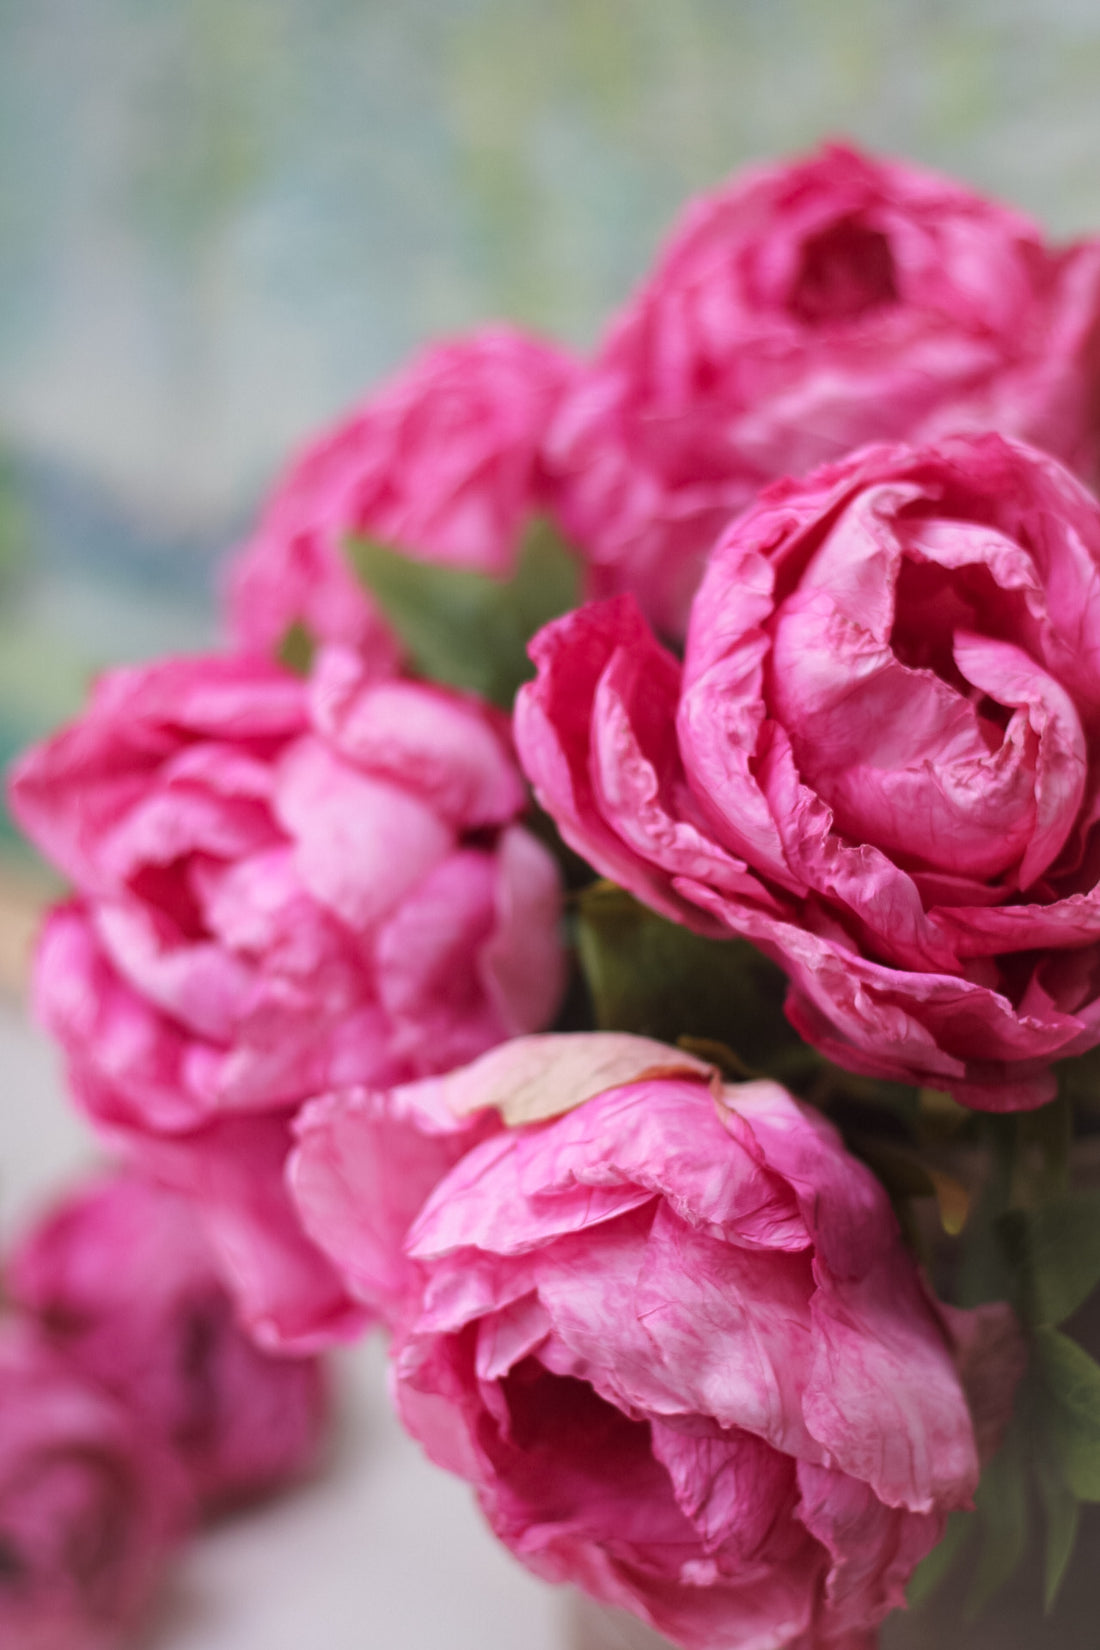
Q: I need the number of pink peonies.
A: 7